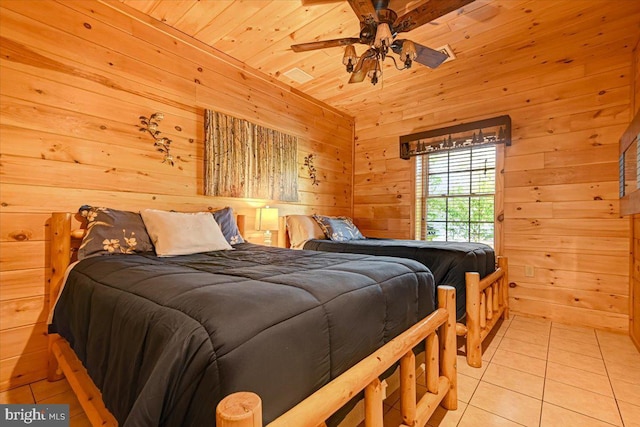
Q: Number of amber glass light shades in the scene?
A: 4